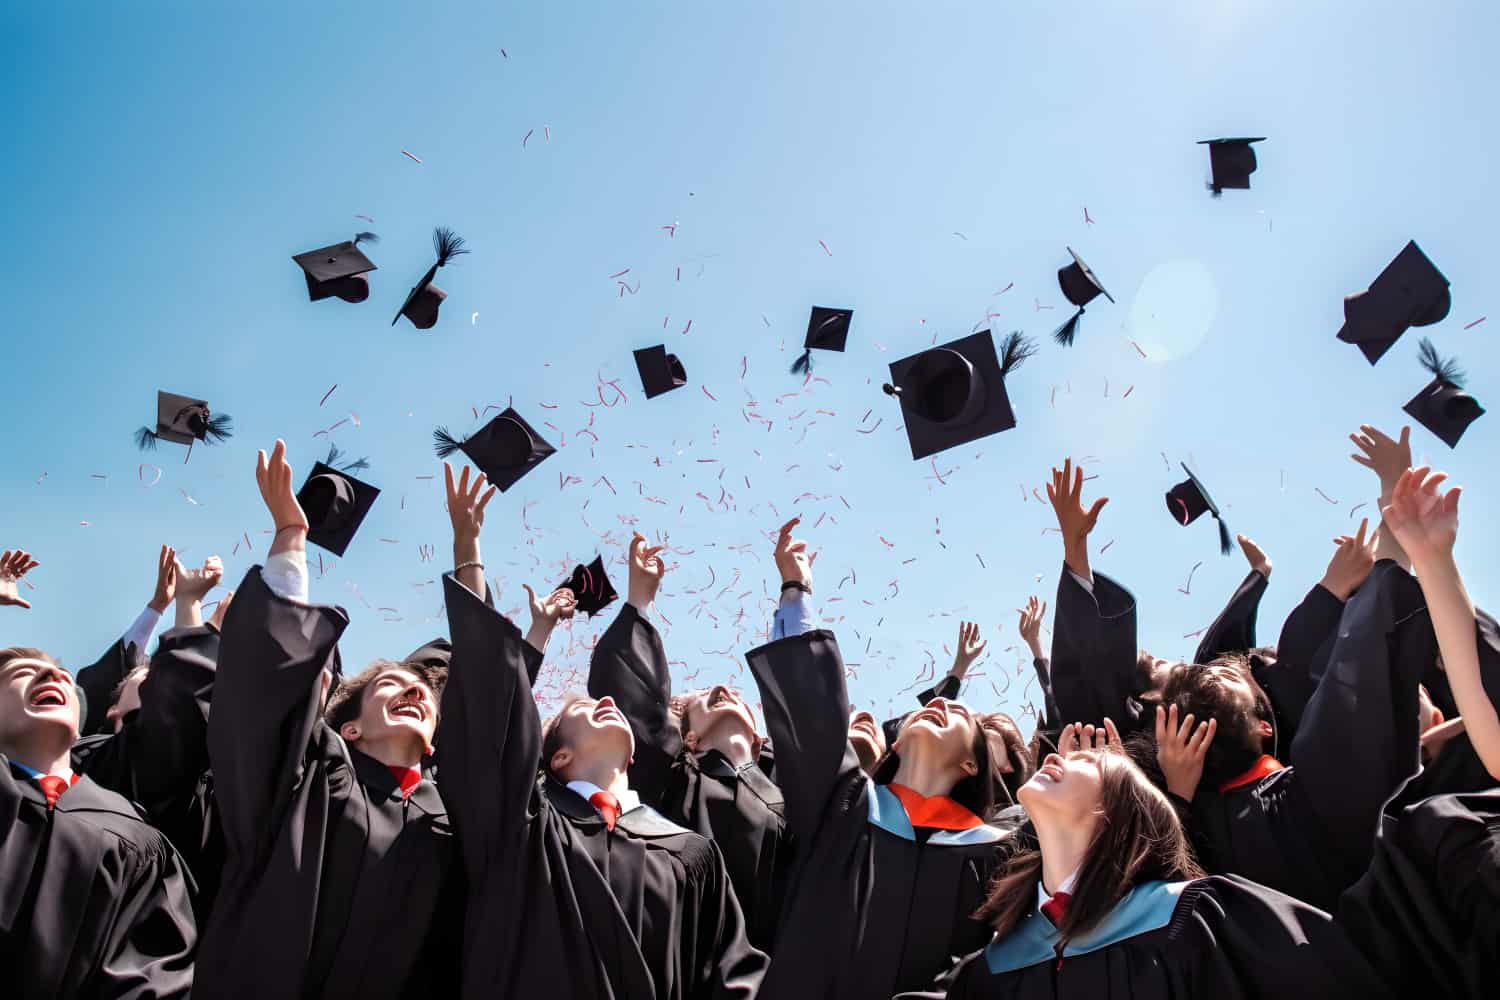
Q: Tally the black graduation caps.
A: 14